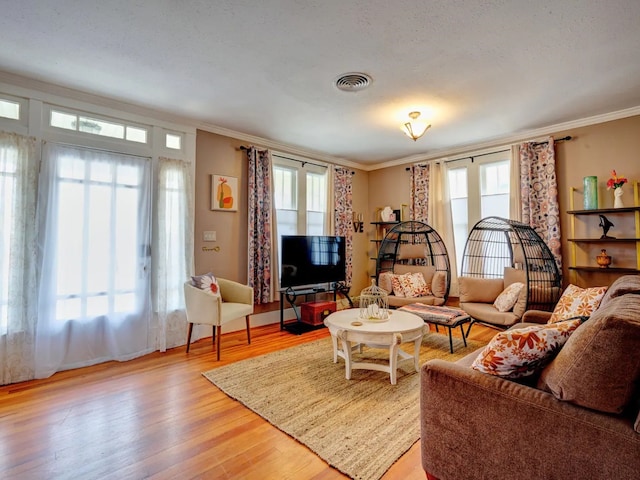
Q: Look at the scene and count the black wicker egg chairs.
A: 2